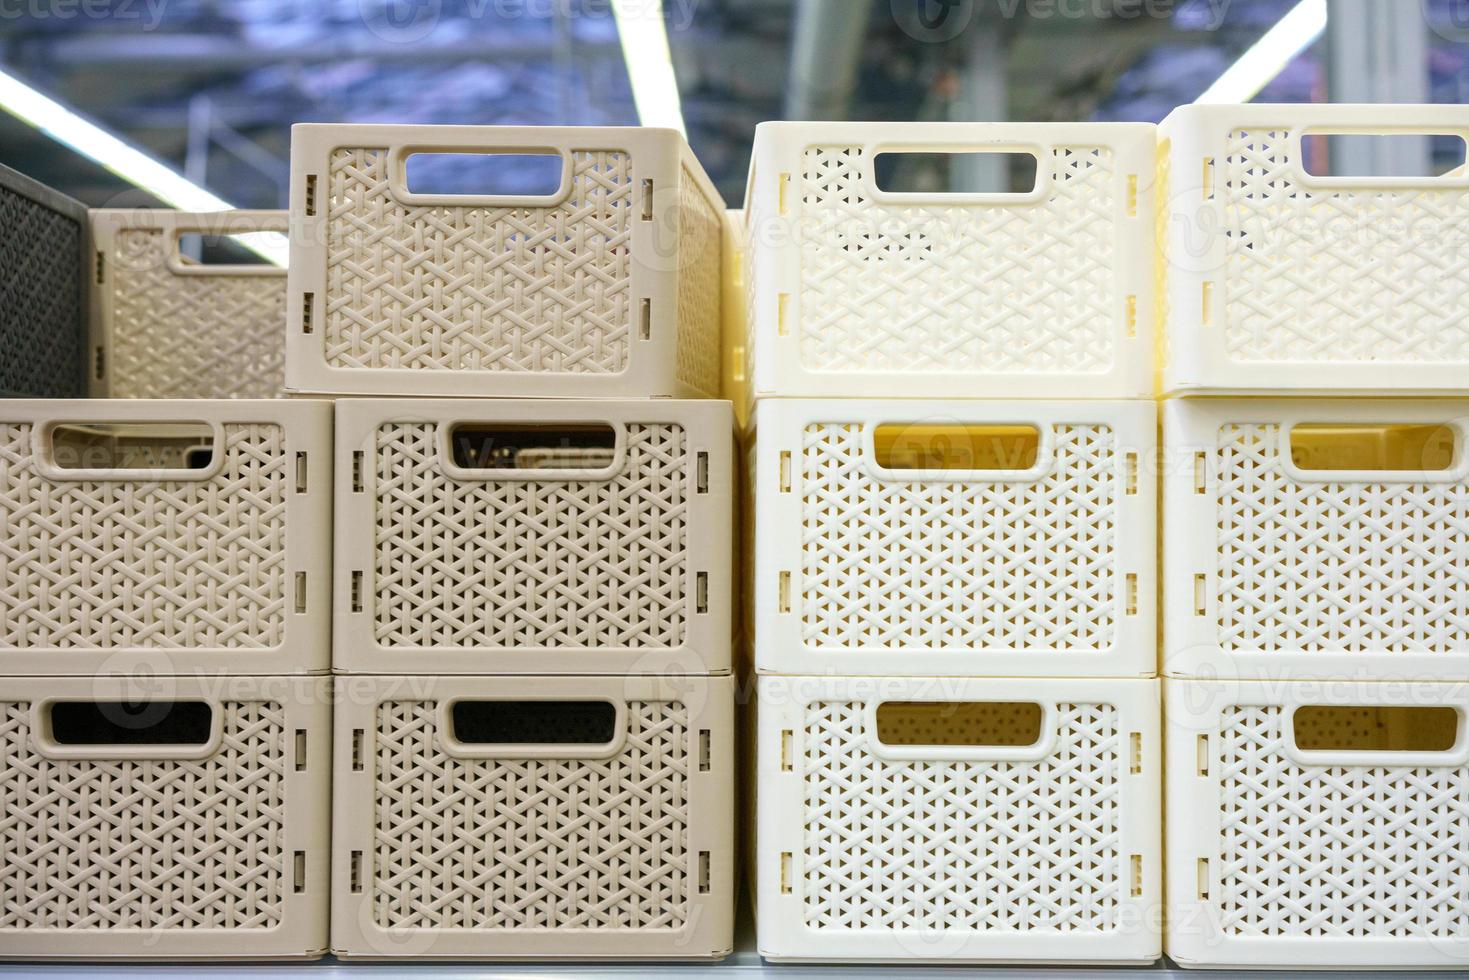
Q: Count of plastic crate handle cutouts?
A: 12